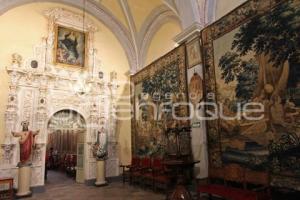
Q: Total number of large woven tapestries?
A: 2